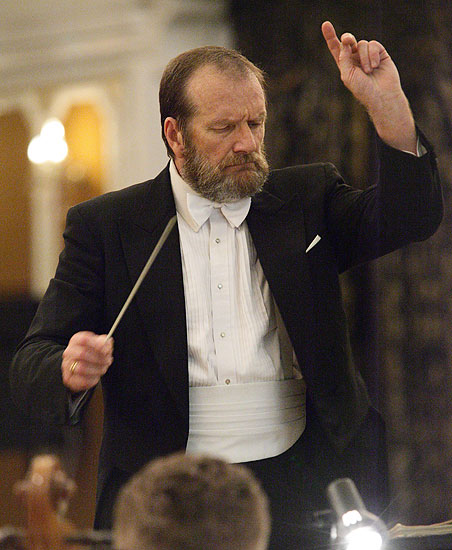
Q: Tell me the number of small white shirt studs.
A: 4